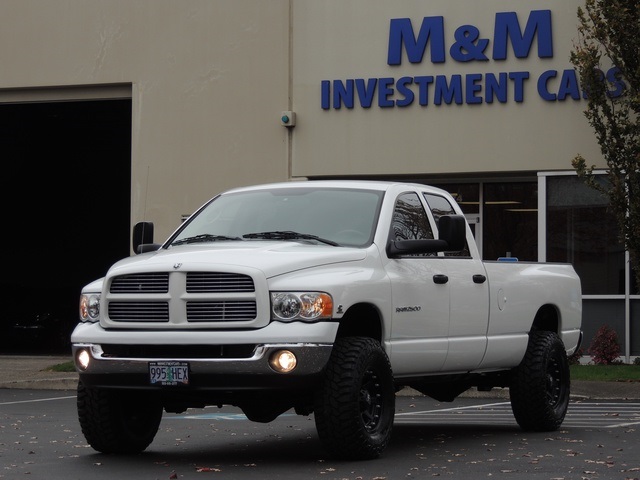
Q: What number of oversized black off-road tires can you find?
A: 3